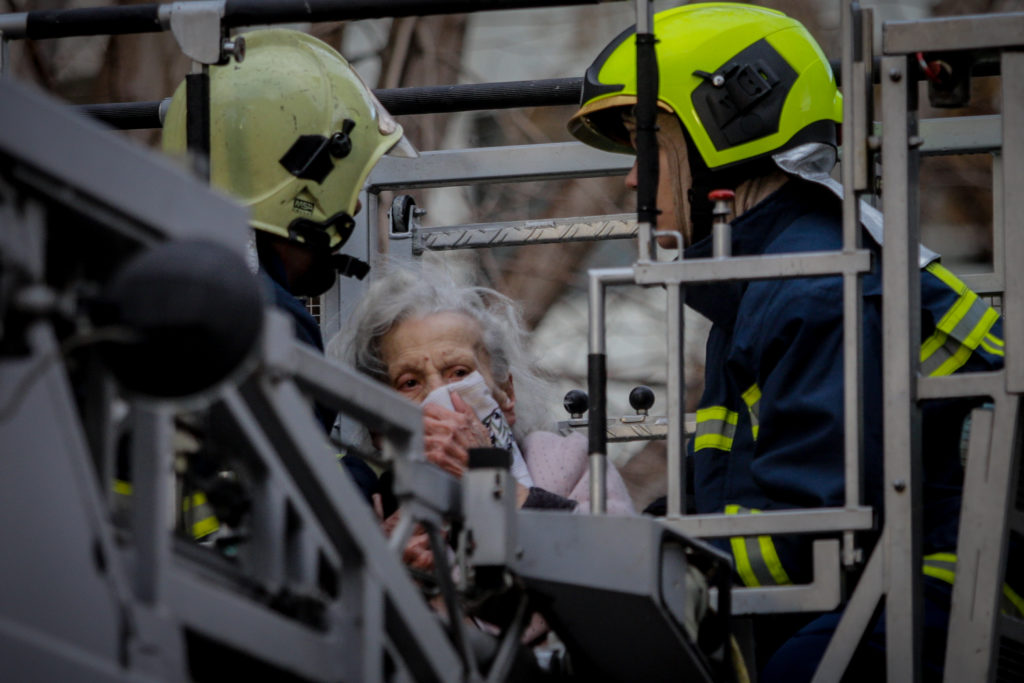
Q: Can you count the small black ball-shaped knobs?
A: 2